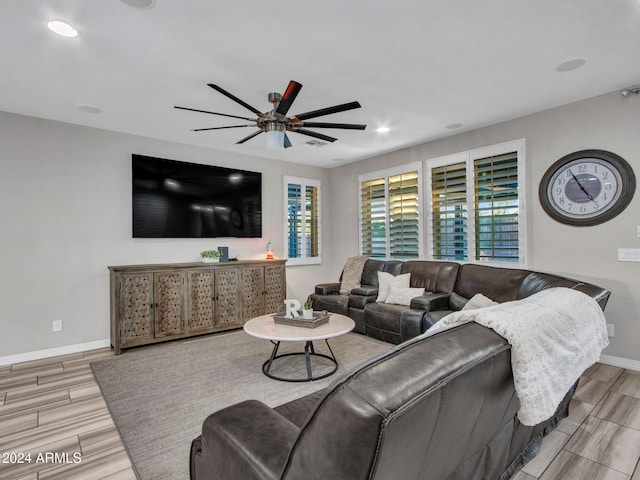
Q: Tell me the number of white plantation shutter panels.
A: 6